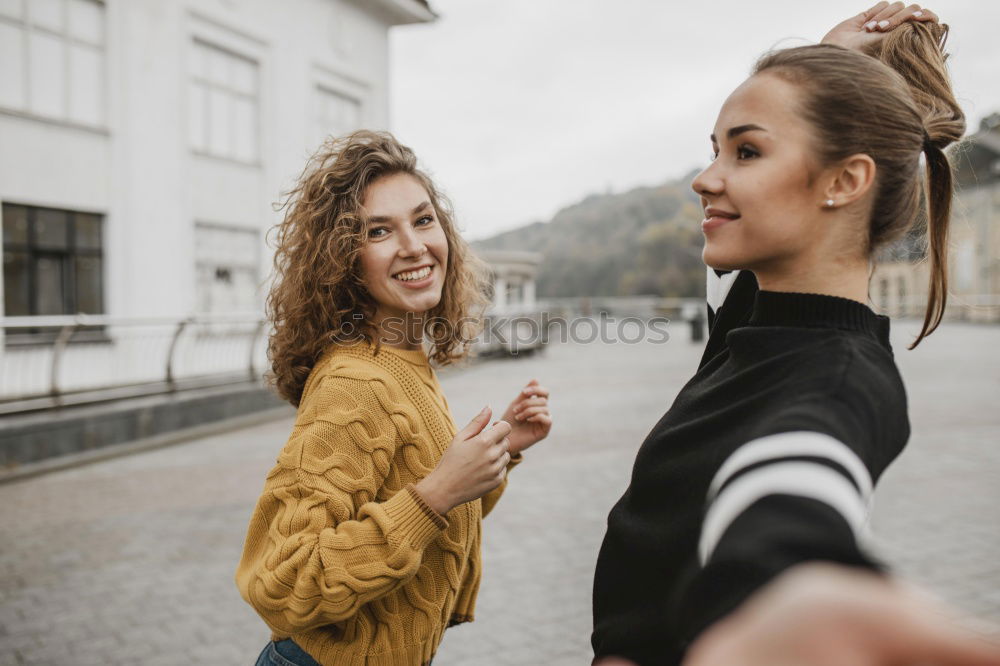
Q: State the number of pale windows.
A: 4